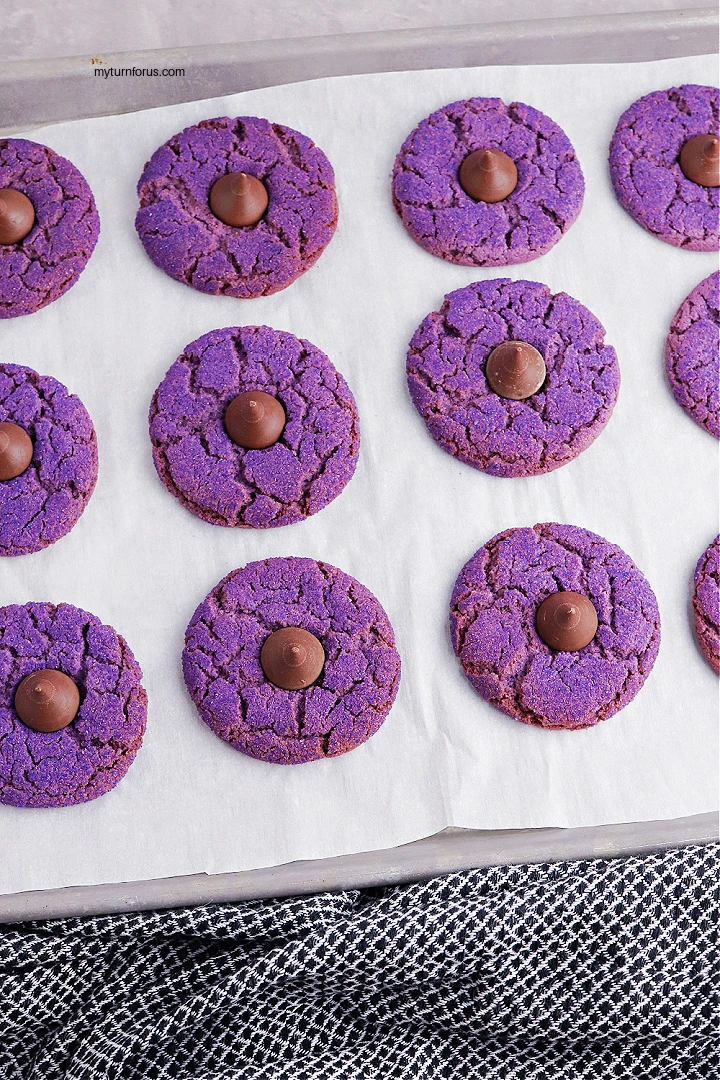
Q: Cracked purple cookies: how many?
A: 12